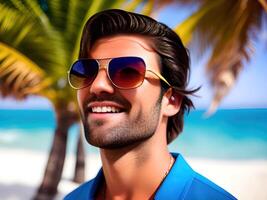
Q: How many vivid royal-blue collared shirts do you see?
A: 1